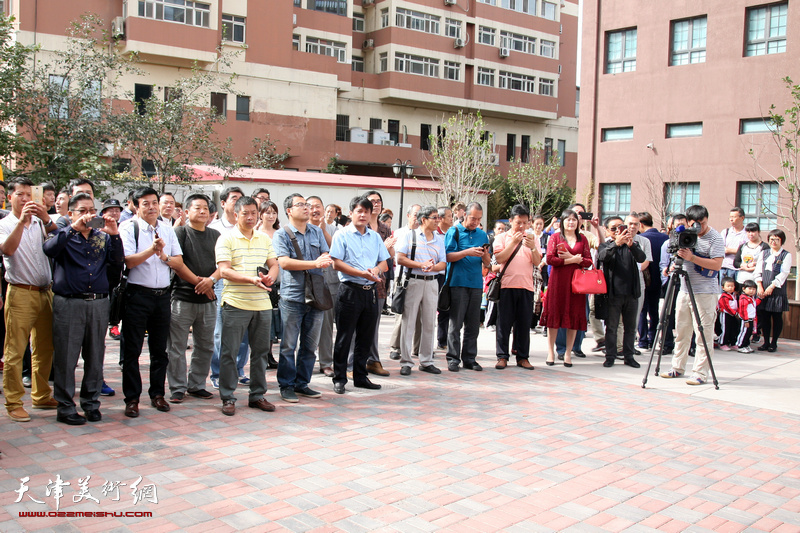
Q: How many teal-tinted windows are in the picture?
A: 9